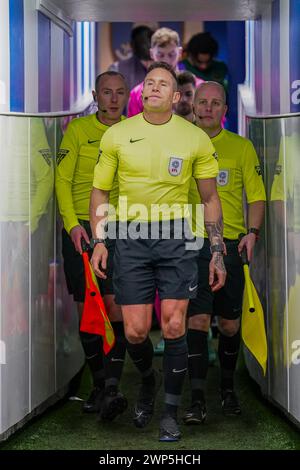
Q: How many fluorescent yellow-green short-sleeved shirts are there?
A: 2